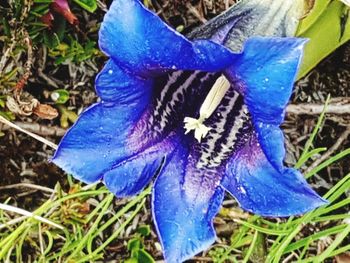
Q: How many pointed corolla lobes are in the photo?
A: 5